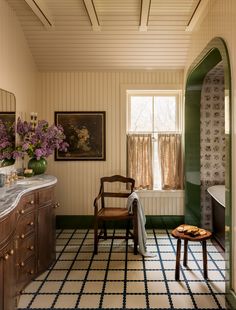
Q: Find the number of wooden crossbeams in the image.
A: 4